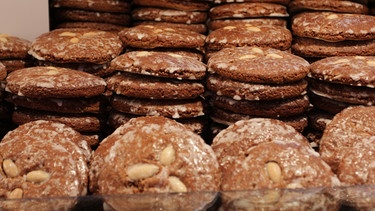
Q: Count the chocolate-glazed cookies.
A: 0